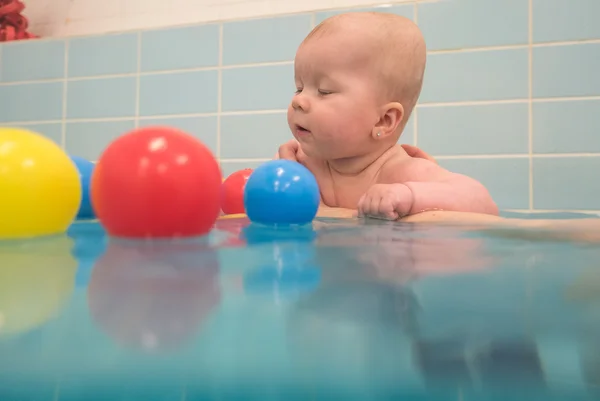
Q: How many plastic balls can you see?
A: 5